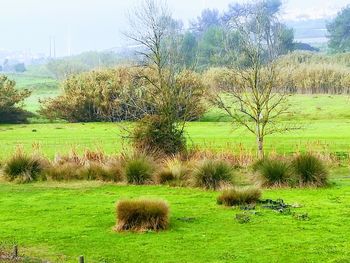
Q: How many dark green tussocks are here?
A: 5